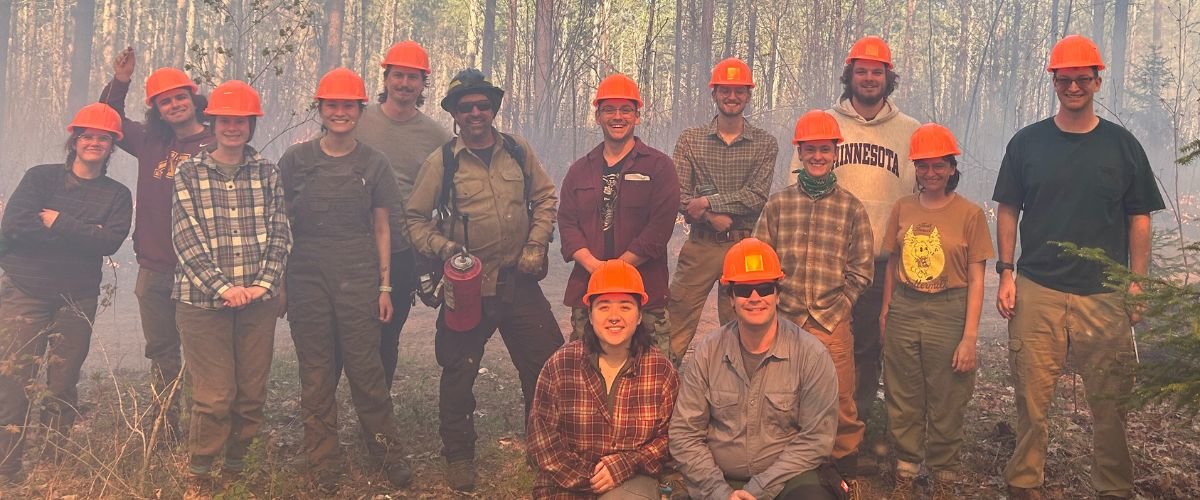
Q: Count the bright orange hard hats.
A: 13